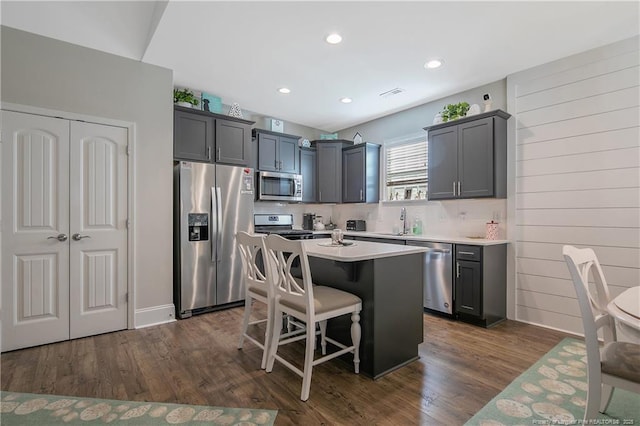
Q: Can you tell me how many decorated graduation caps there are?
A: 0